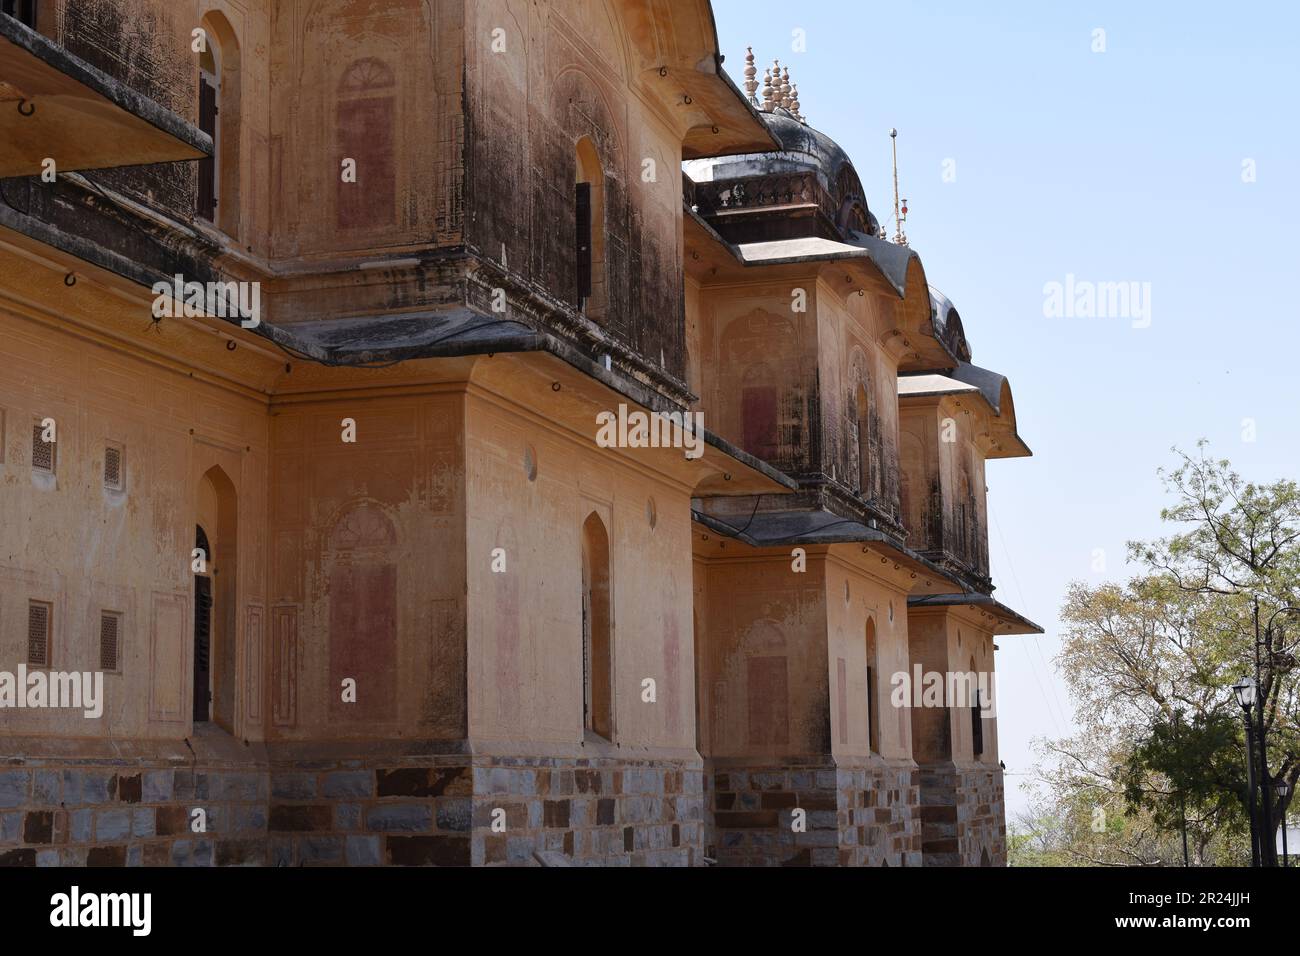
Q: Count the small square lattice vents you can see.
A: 4